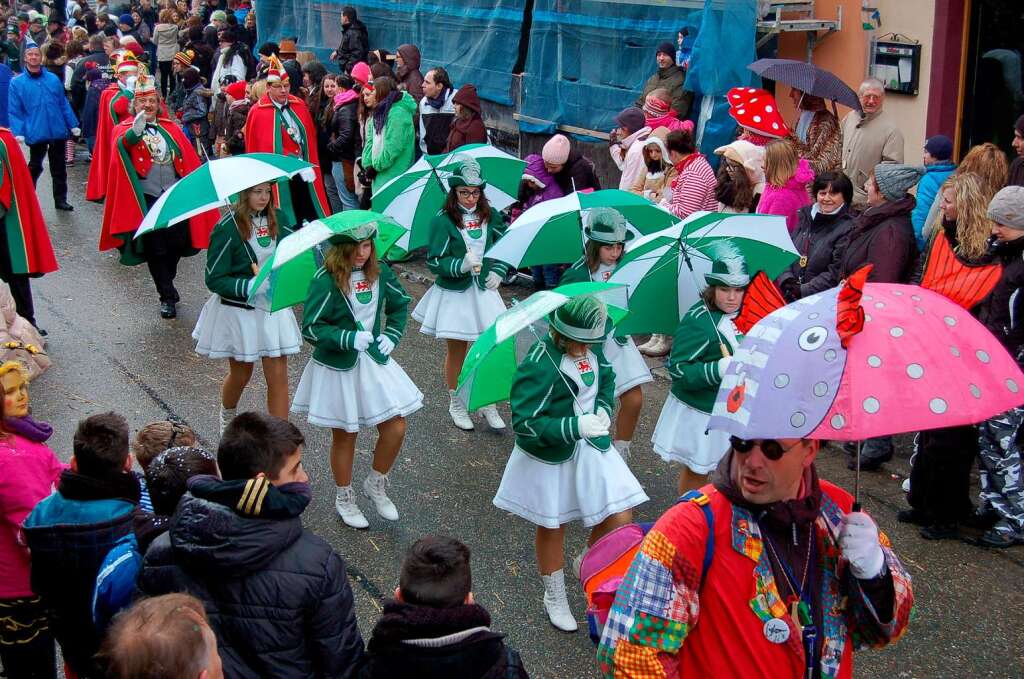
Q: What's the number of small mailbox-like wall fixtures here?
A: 1